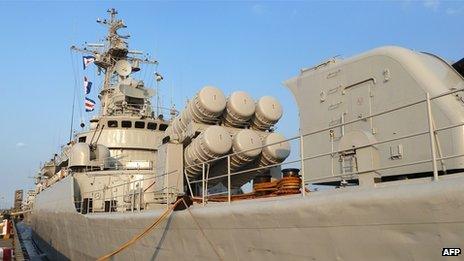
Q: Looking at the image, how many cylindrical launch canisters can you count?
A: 6